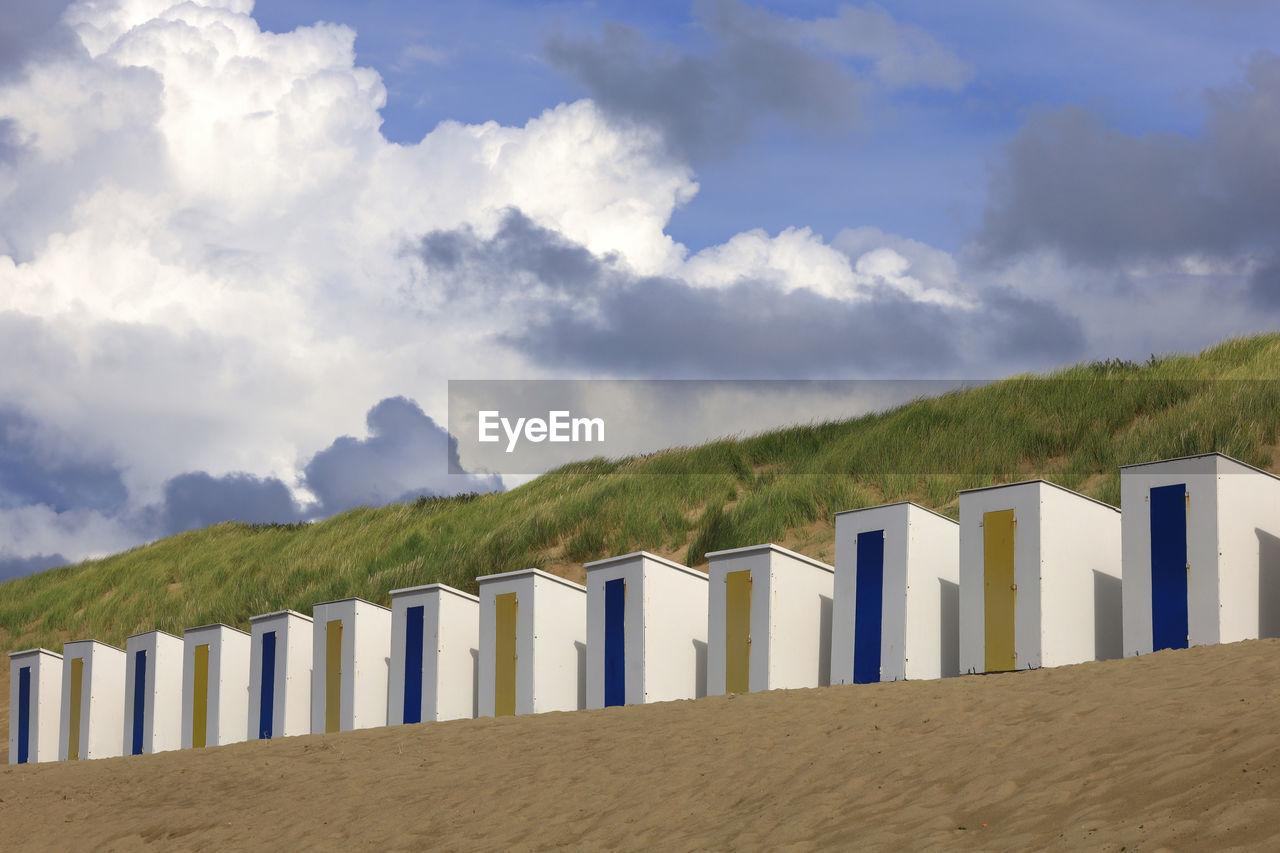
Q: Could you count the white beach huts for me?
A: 13